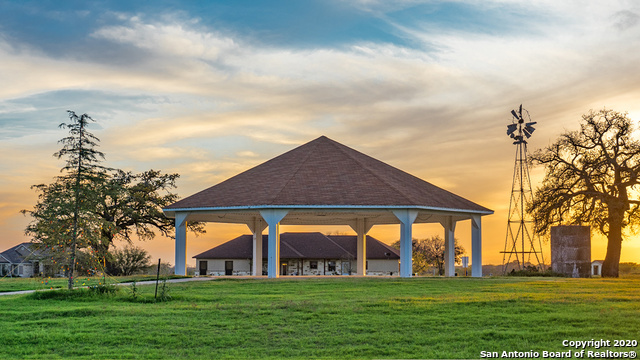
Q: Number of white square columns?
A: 7